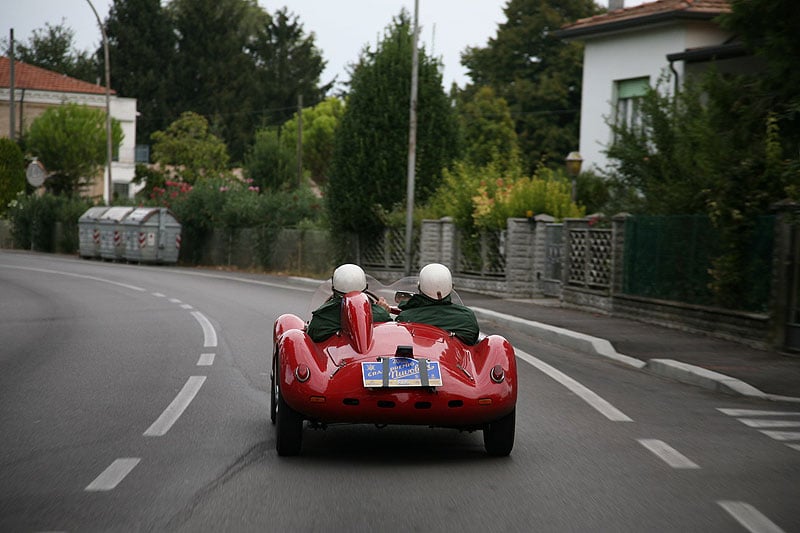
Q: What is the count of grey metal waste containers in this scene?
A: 3